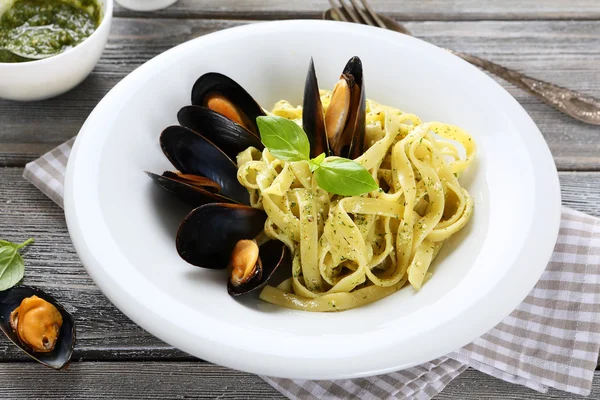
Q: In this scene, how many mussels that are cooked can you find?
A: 5